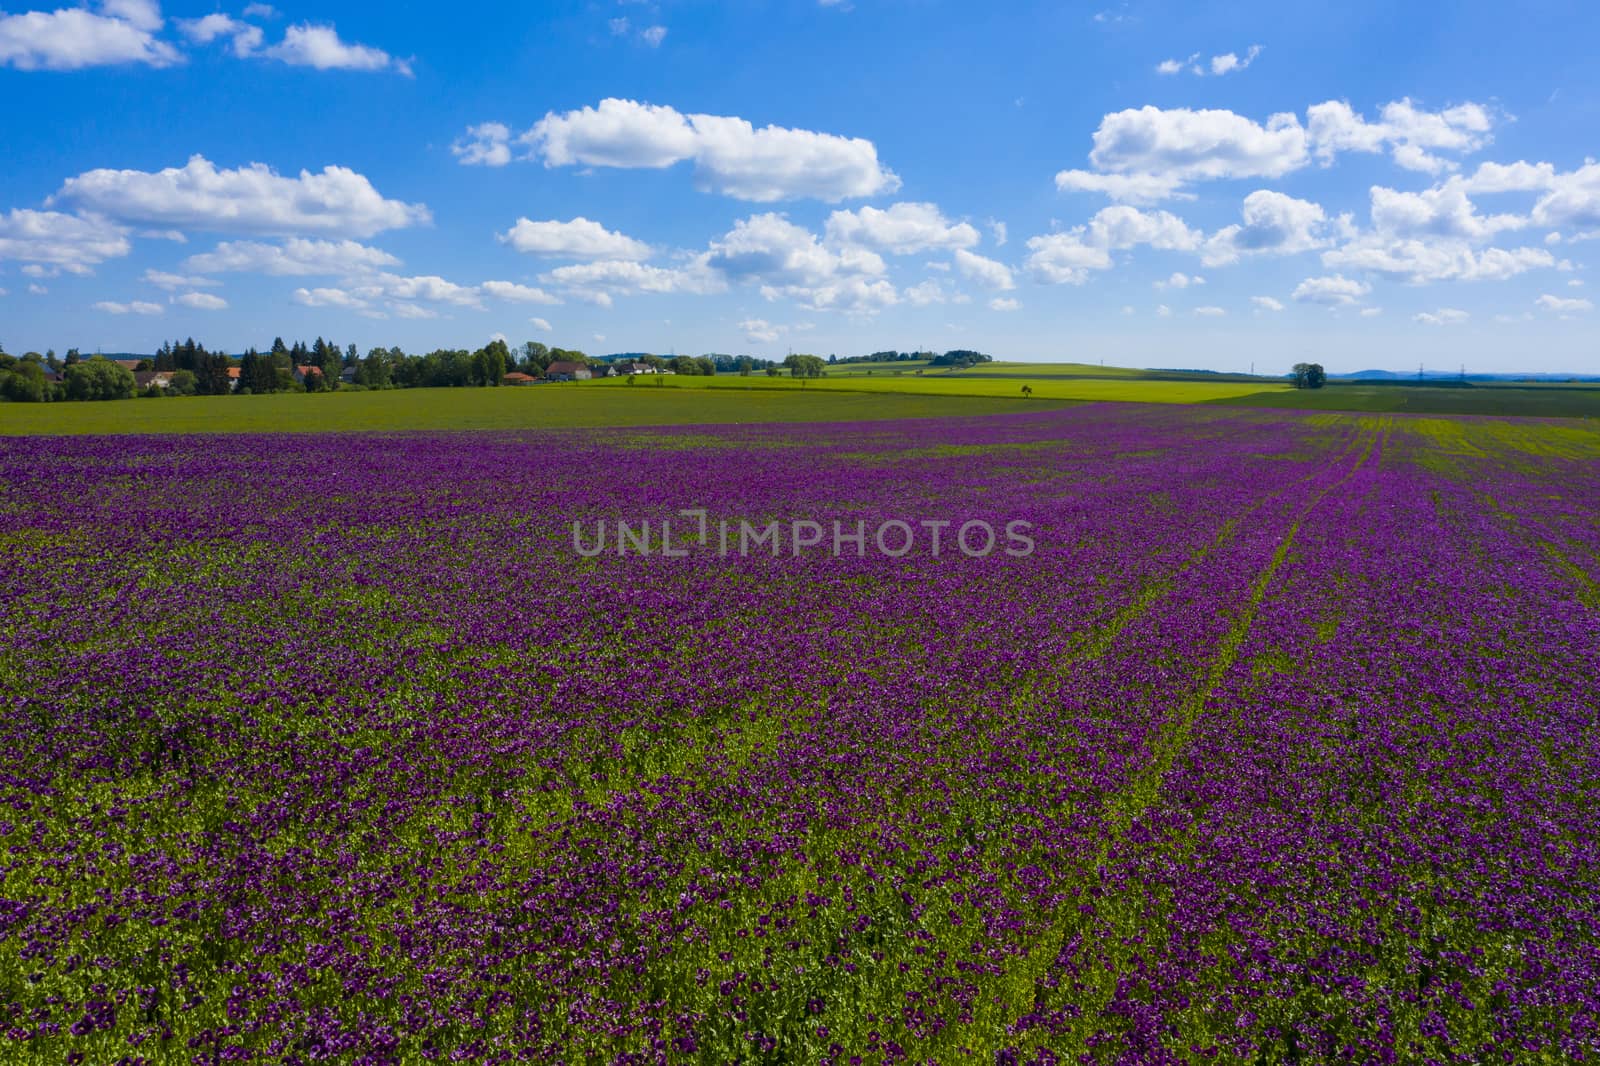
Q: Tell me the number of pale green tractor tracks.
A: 2